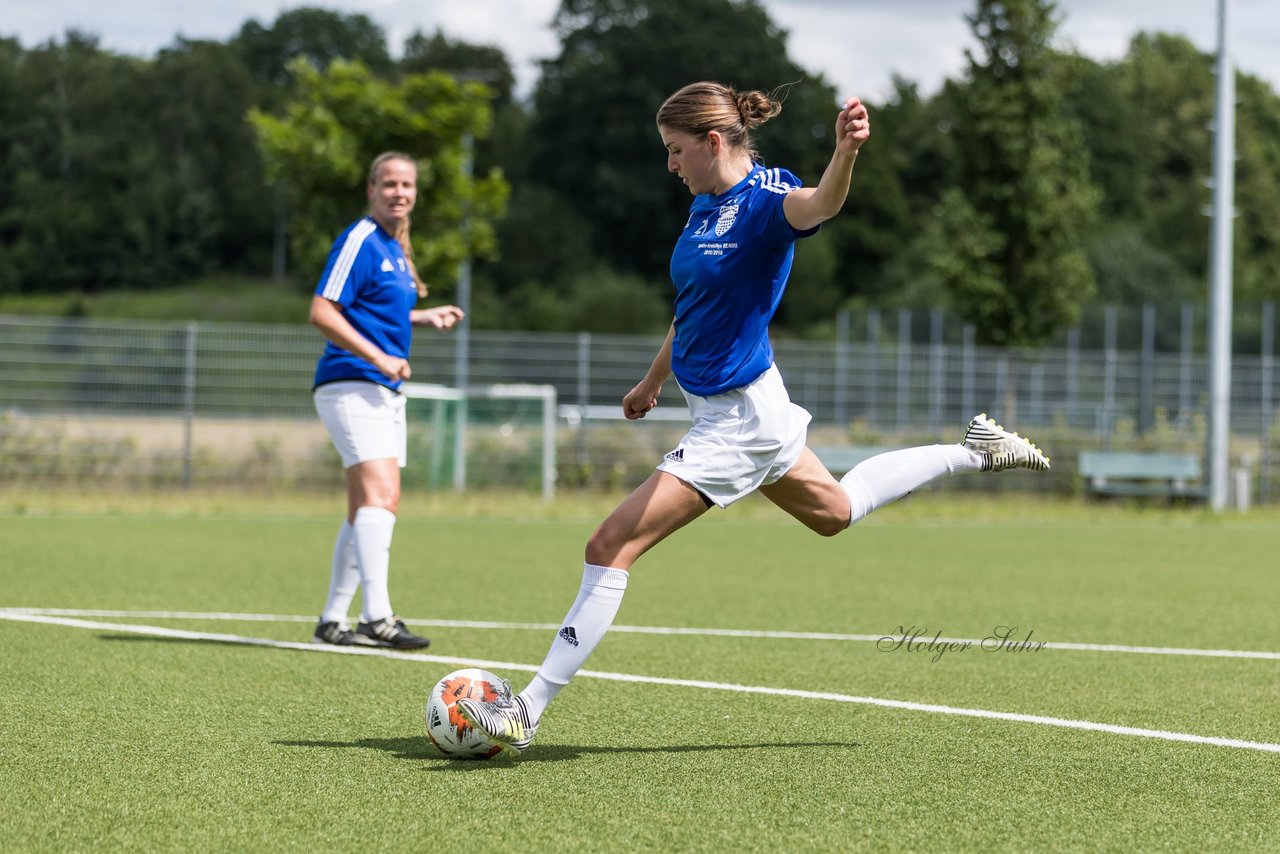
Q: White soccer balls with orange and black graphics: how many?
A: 1